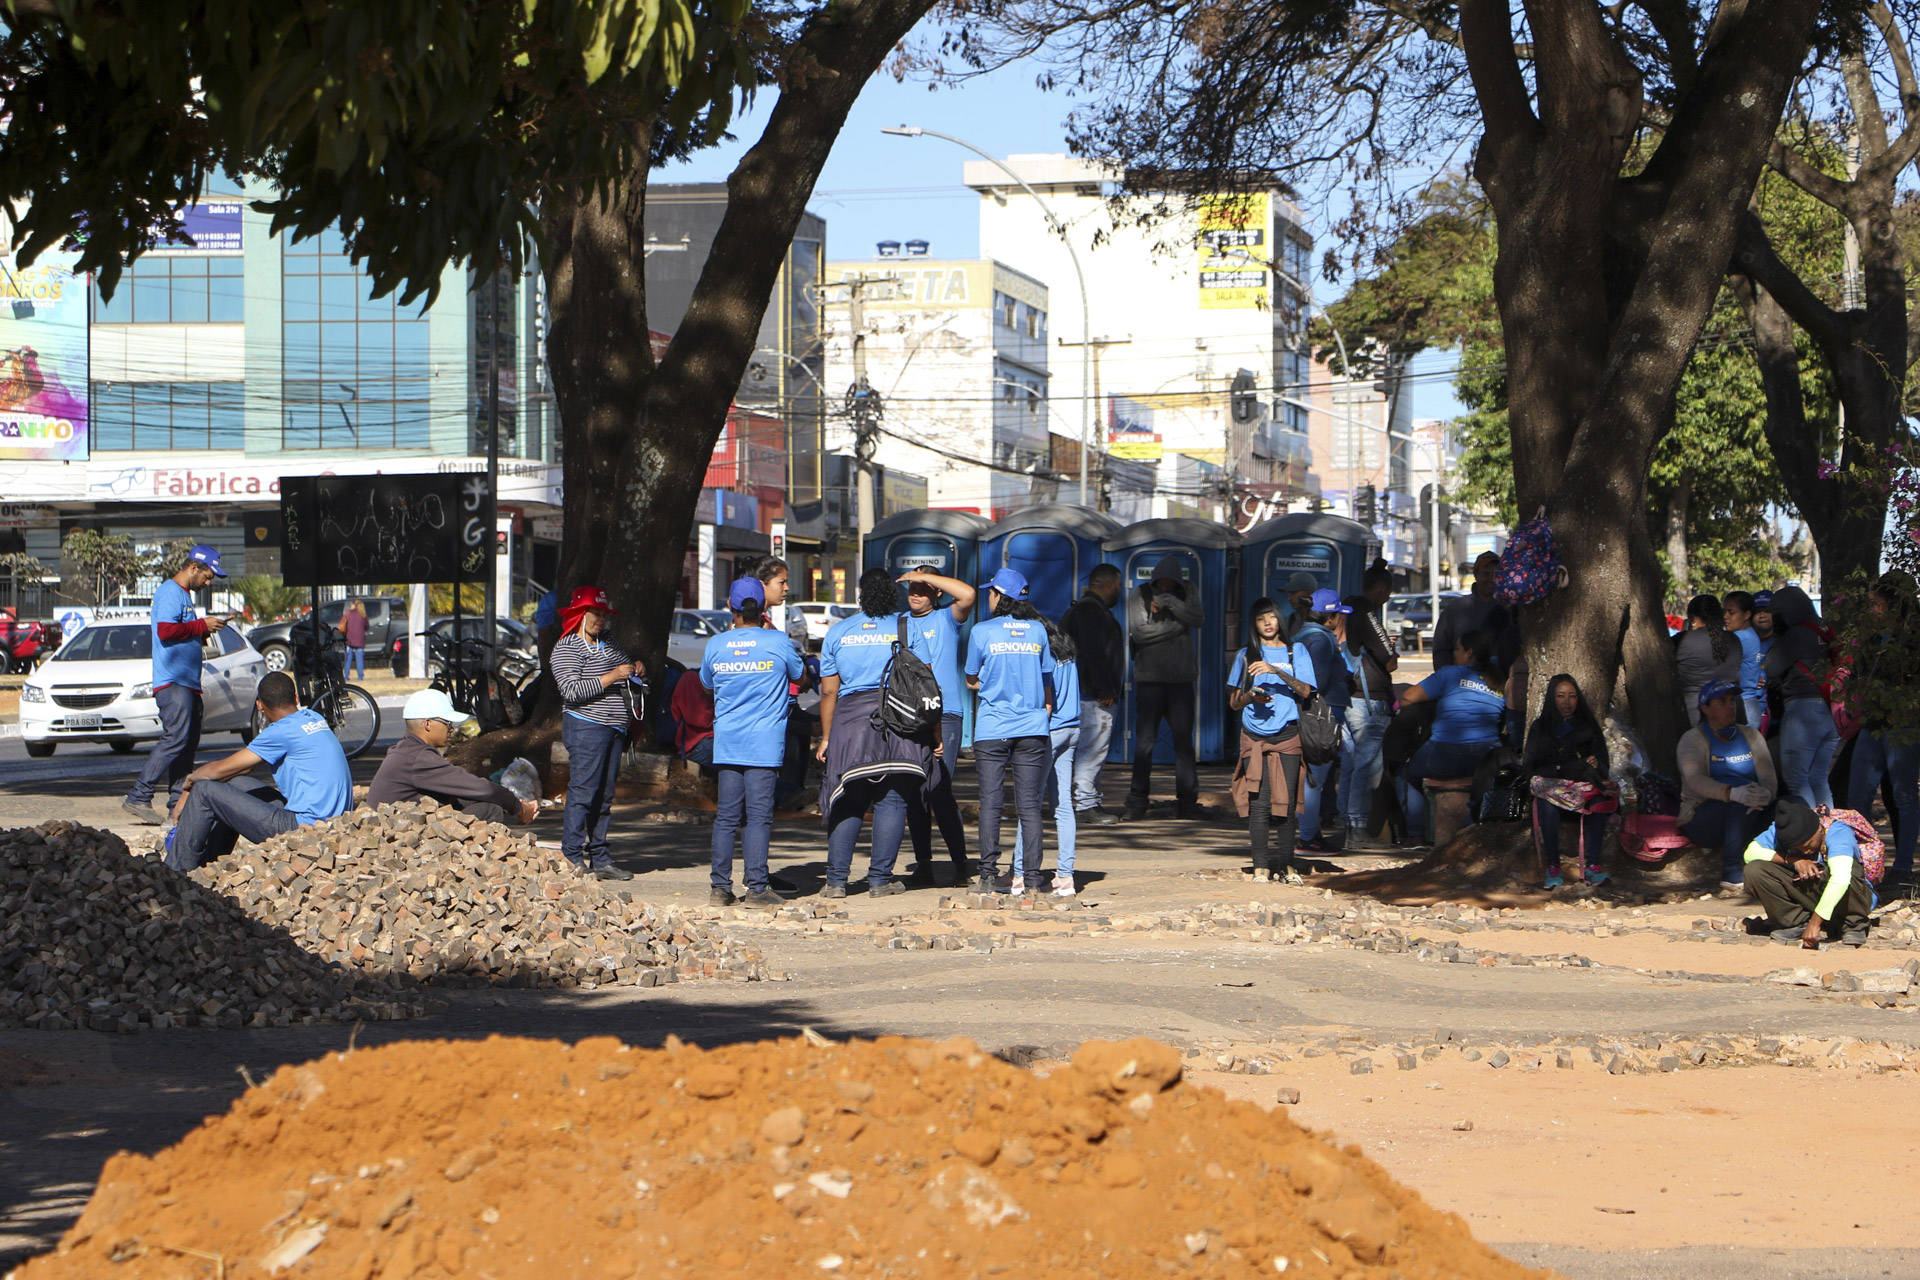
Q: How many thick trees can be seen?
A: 3